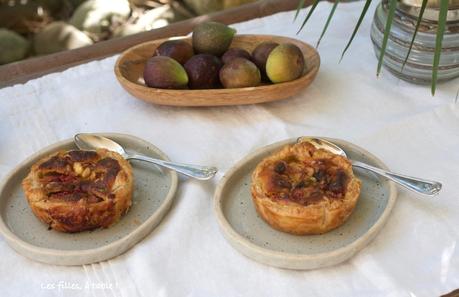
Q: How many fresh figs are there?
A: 8